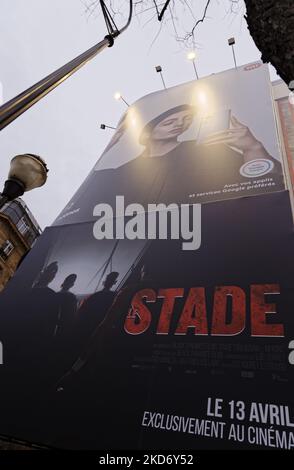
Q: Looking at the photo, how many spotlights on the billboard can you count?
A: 5